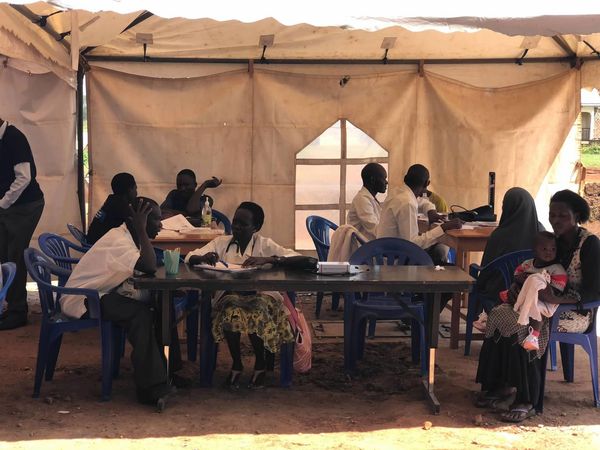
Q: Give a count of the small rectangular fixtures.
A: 4